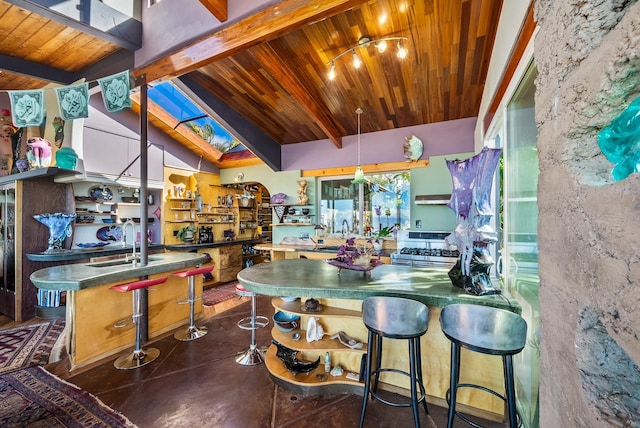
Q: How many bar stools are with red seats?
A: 3